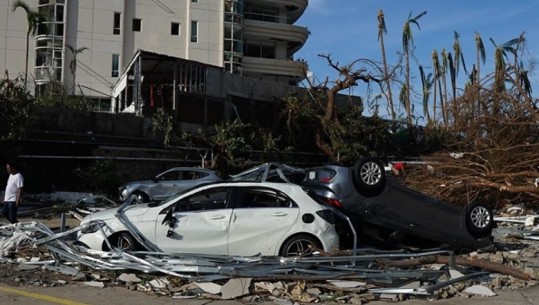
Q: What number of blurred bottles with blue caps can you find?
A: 0